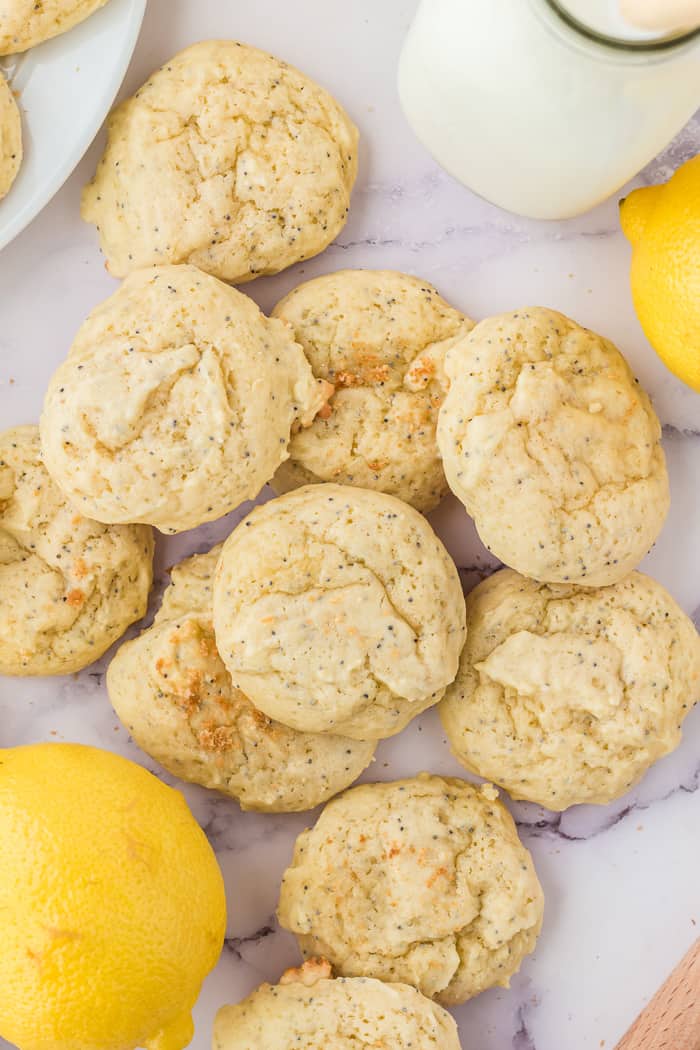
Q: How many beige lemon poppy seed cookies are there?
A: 12